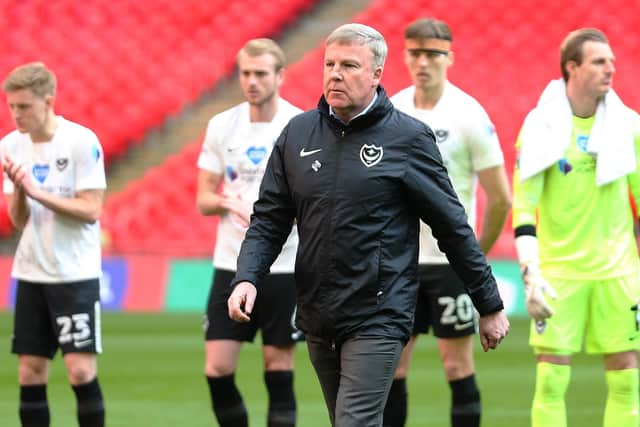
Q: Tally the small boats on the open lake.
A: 0